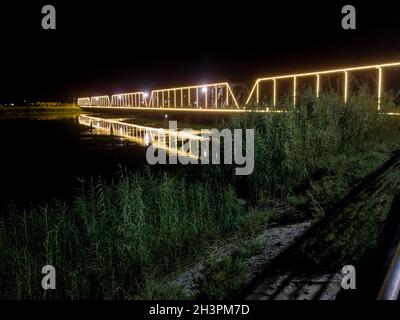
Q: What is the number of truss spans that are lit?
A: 5